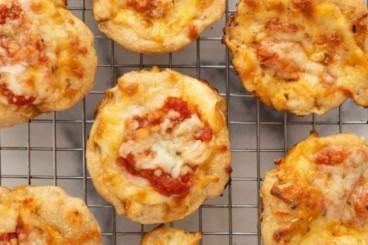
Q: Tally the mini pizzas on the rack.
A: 7